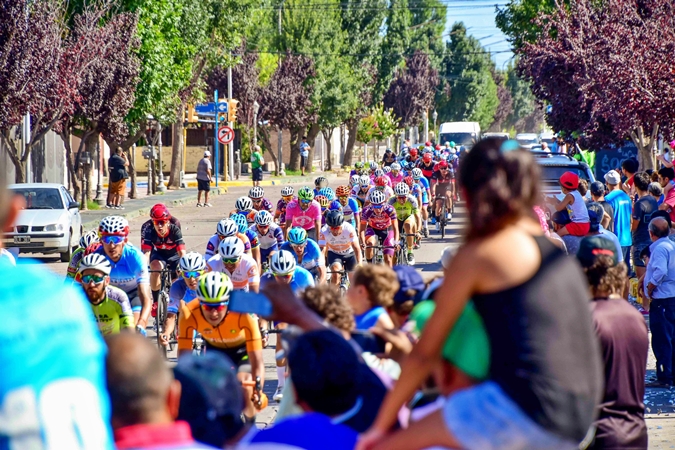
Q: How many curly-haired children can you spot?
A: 2